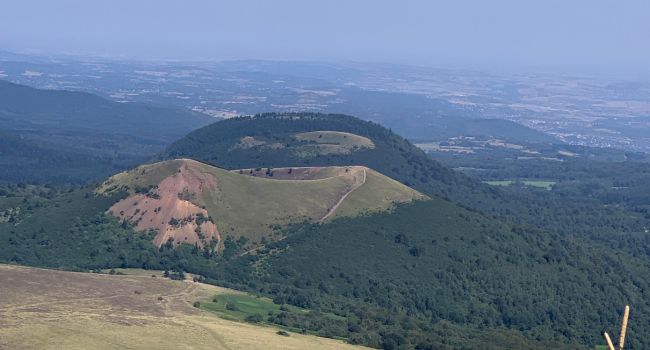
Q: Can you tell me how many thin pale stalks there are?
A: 2